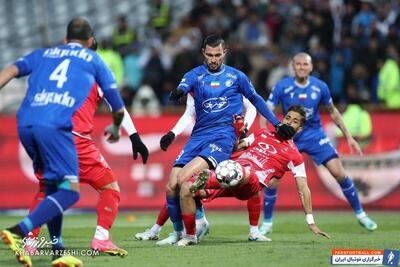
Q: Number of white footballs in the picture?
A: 1